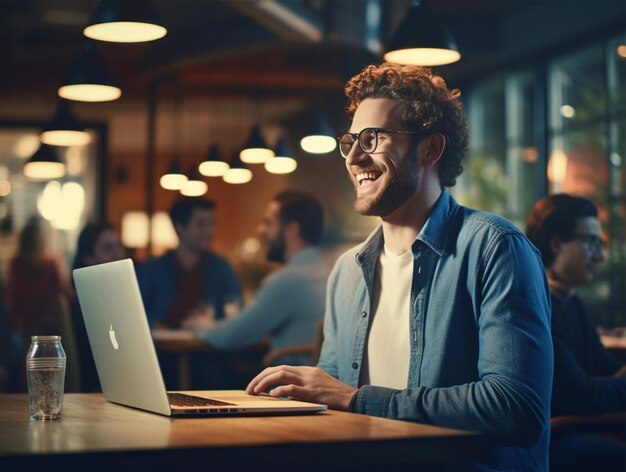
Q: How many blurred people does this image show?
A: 5